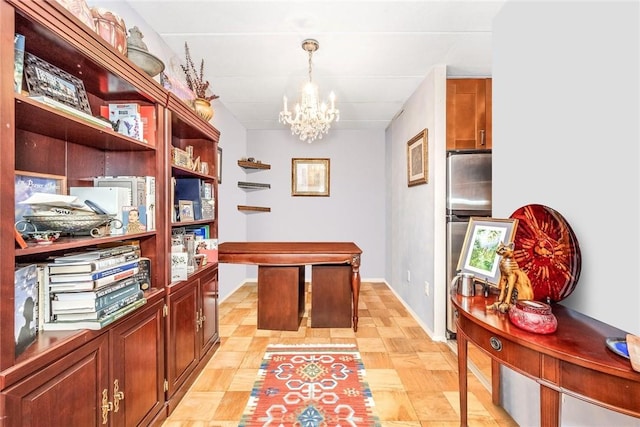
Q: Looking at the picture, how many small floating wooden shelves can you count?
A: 3